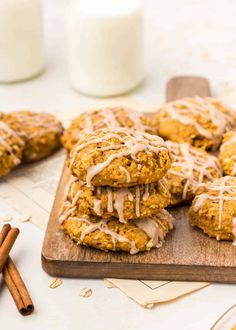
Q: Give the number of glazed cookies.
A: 10